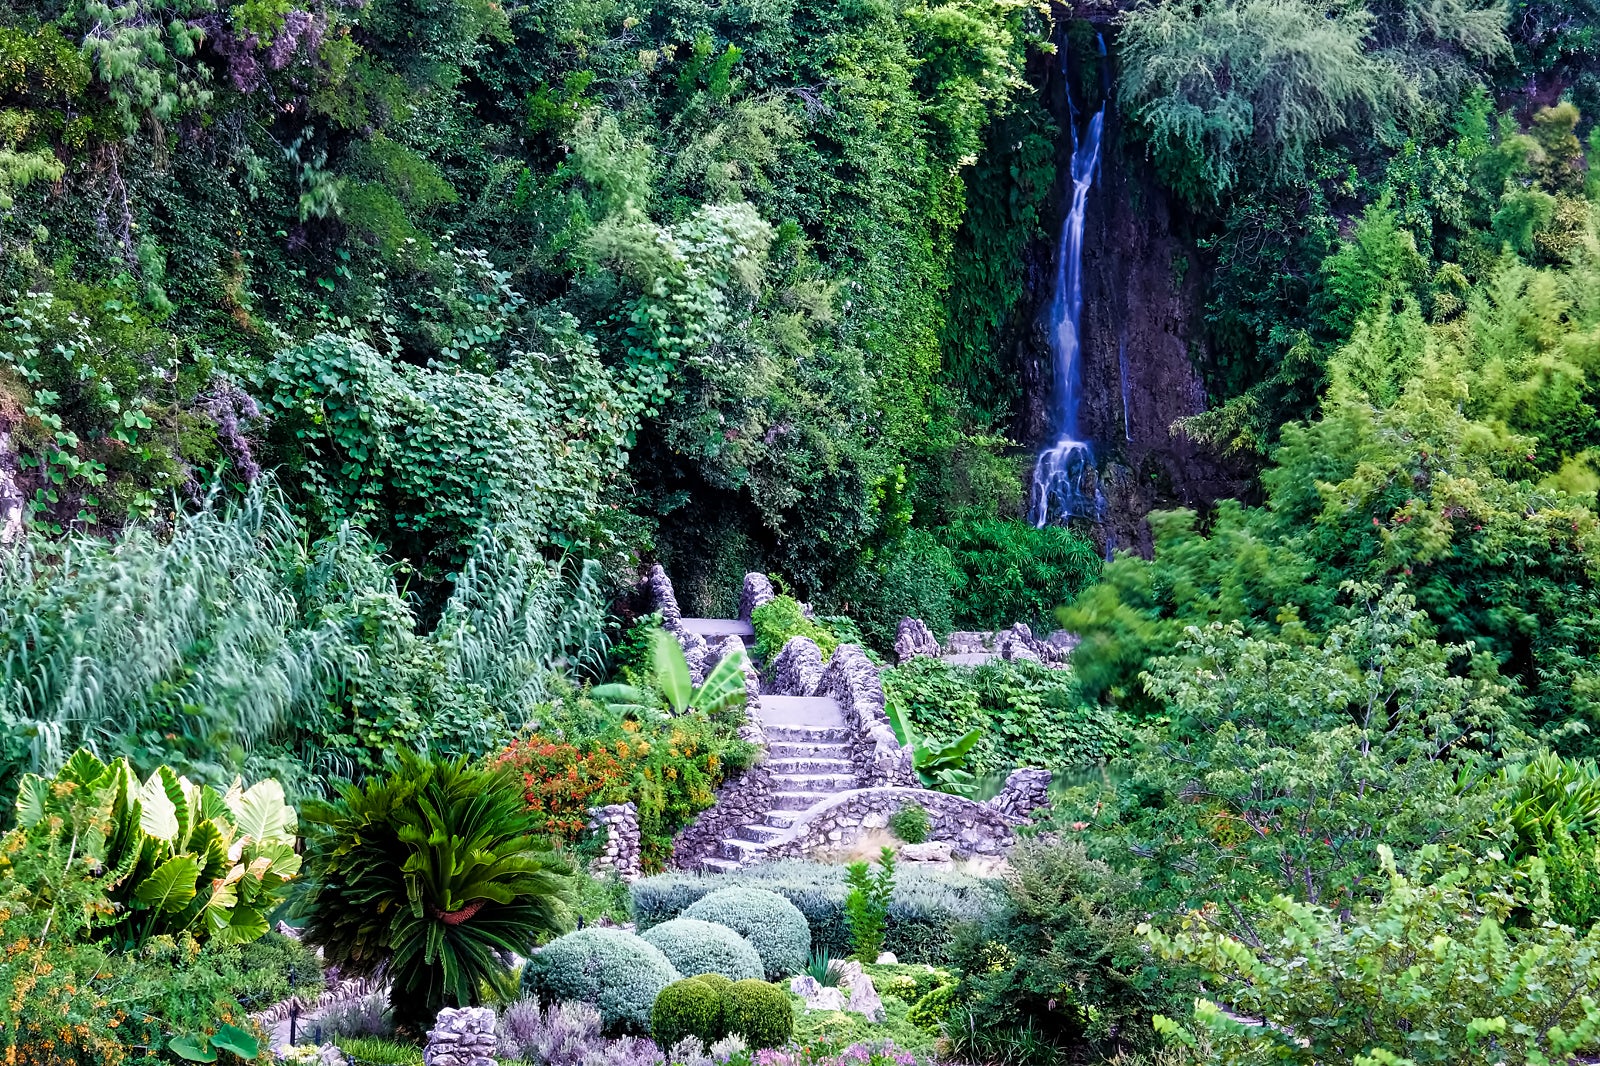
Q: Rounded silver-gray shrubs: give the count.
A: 3